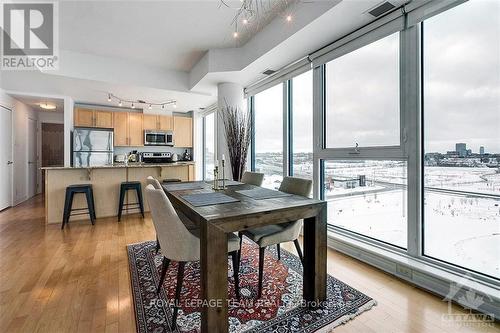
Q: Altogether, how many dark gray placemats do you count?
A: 4